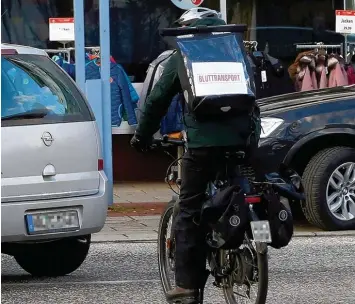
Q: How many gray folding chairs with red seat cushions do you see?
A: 0